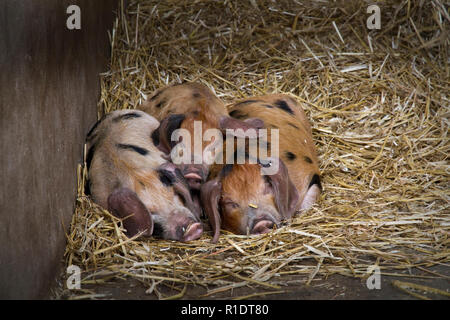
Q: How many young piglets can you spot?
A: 3